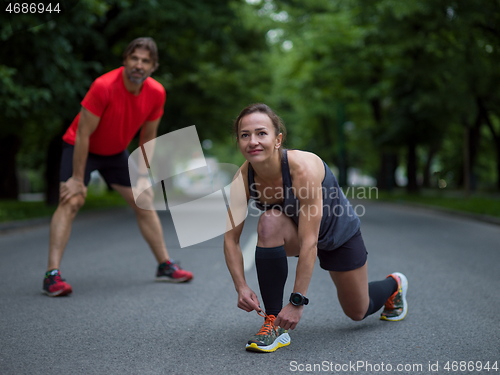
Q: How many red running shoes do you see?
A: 2